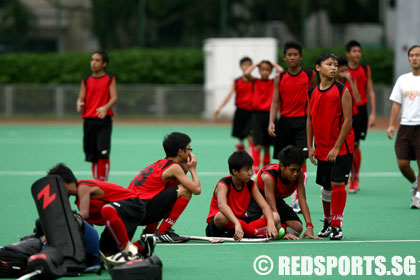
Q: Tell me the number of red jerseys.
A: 11